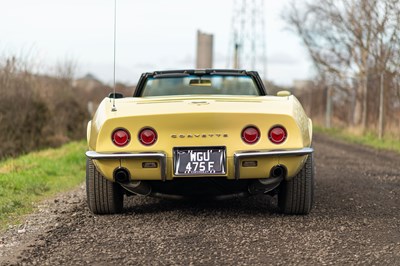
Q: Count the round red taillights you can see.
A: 4